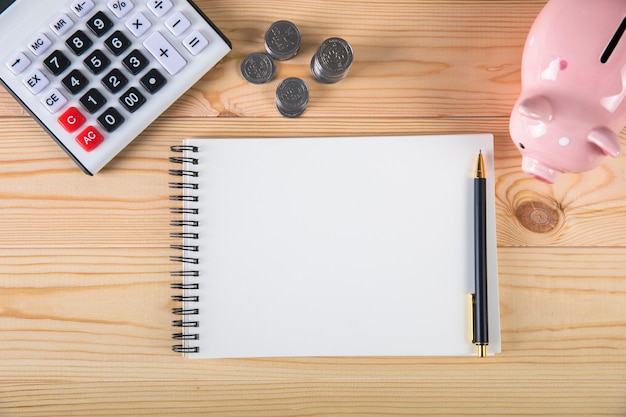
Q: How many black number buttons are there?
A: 11